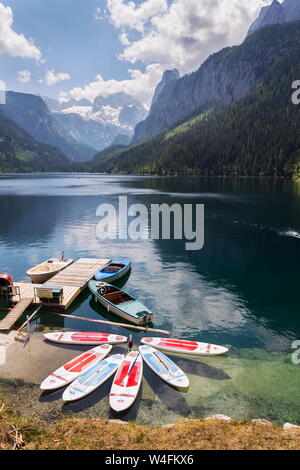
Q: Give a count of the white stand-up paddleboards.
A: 6